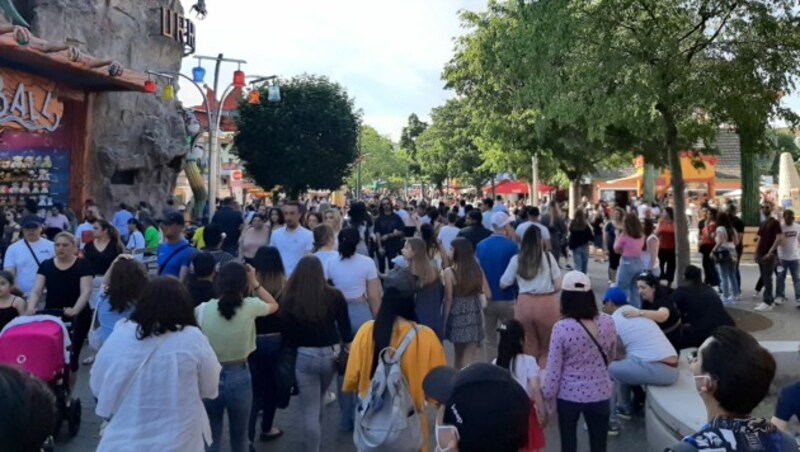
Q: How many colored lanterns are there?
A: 6